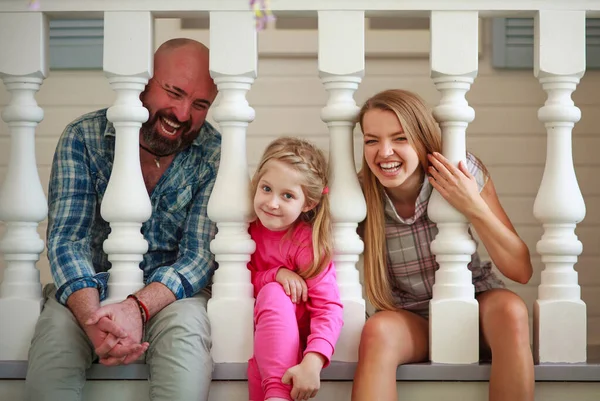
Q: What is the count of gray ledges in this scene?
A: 1